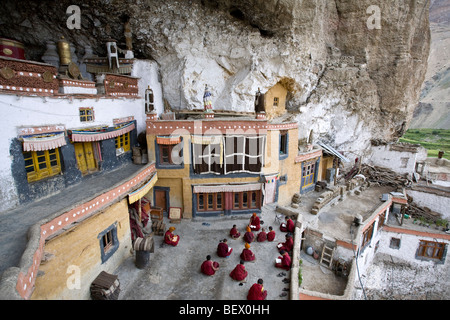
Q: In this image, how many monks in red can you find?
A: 14